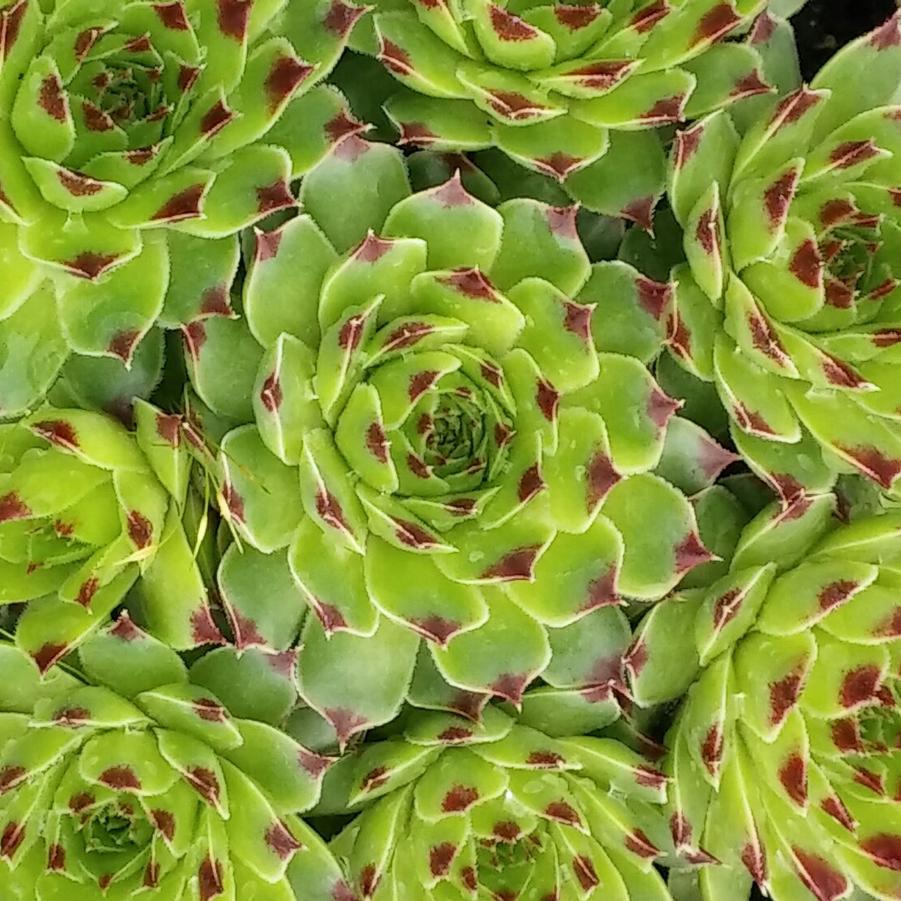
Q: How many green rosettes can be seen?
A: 8